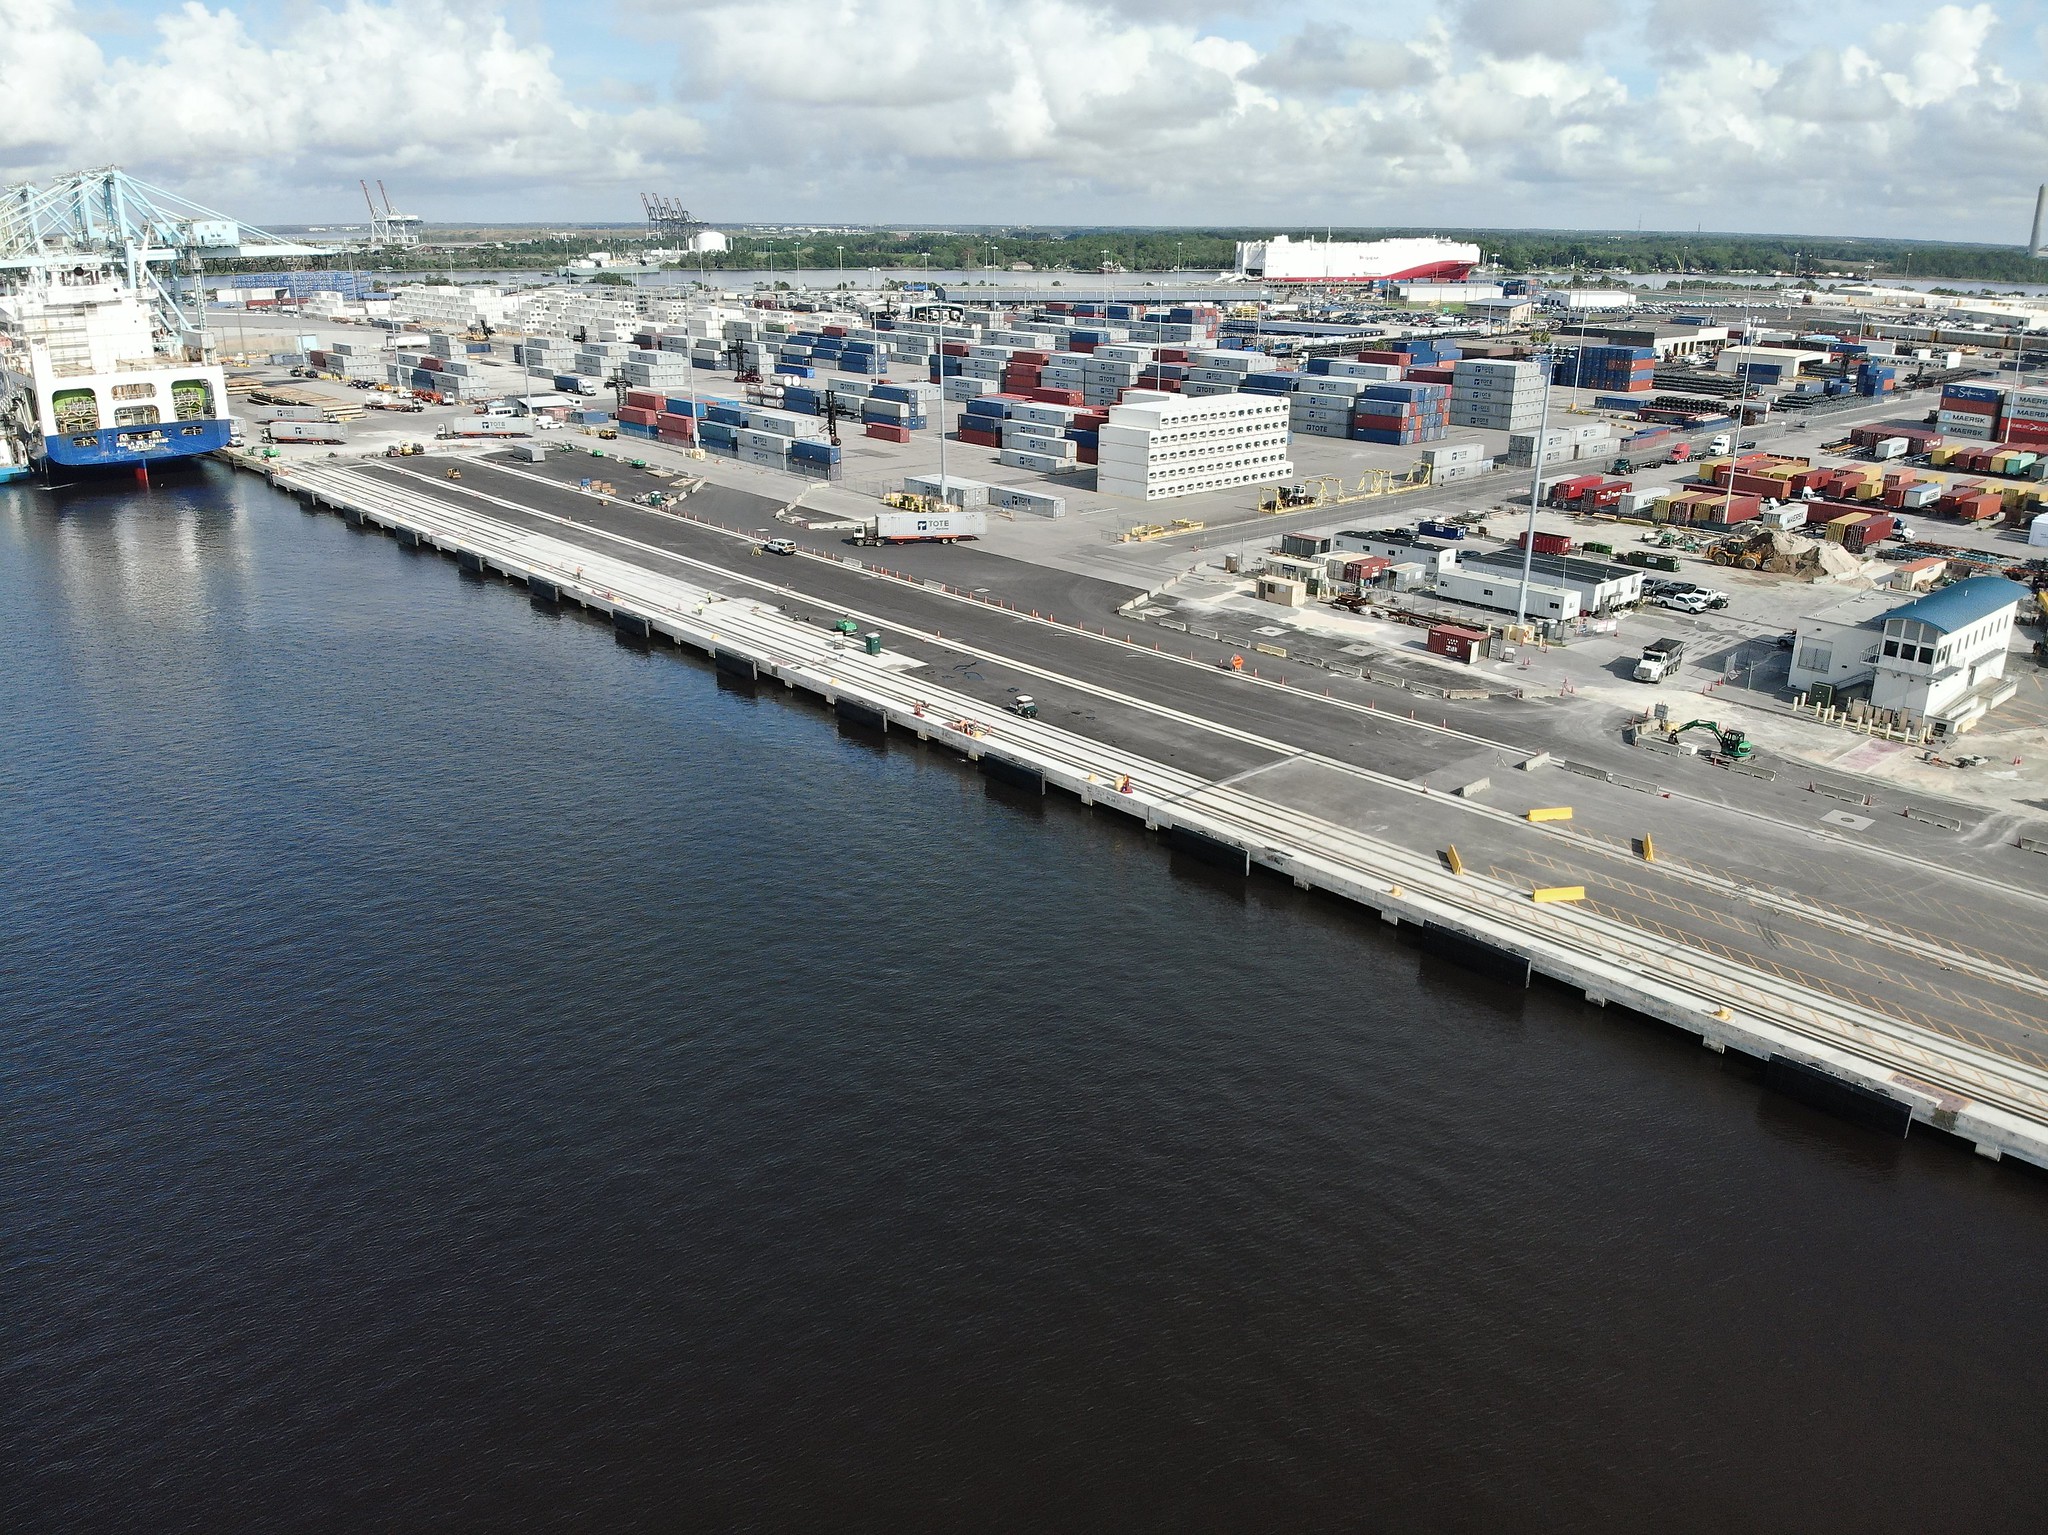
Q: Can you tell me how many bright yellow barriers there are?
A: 4